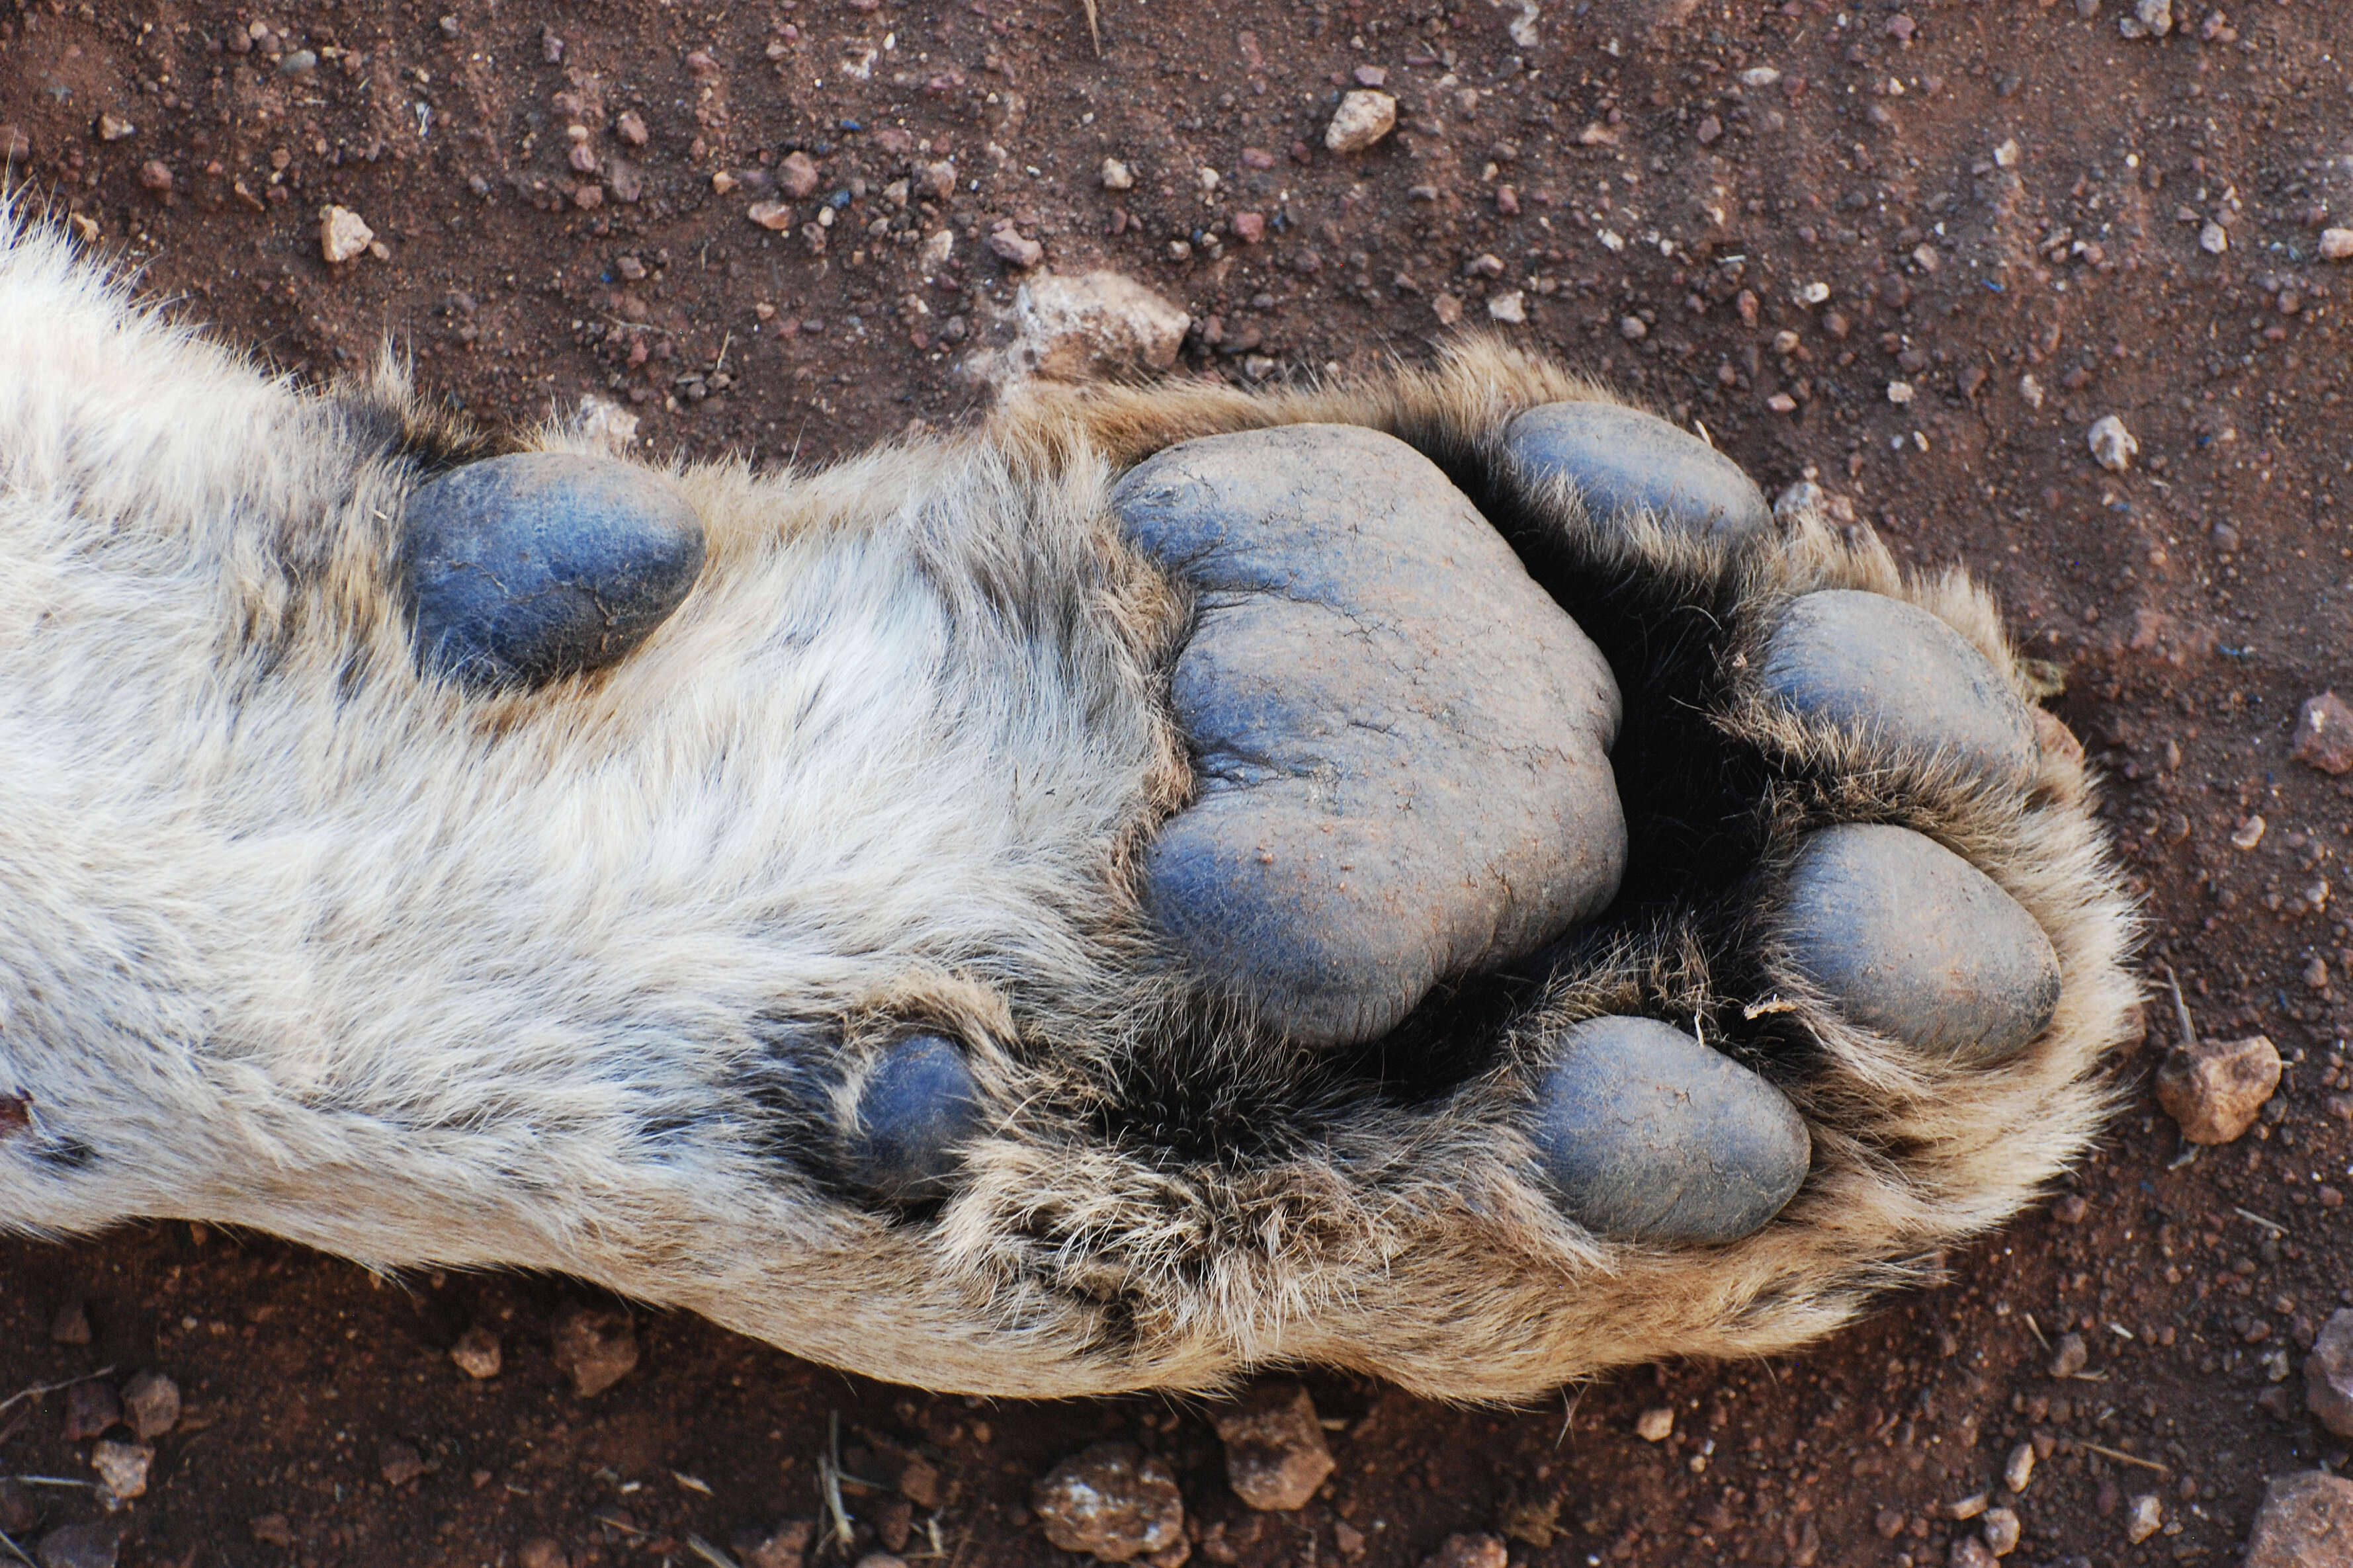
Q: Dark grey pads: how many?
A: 7